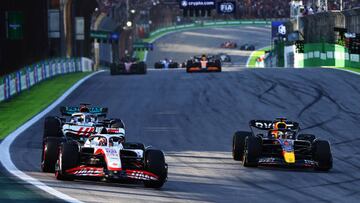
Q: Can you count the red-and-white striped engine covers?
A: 1